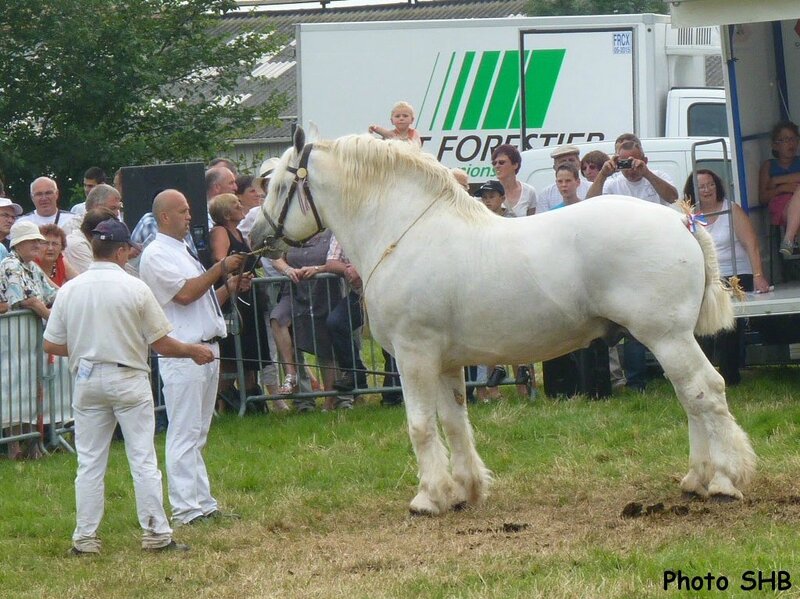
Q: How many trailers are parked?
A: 2